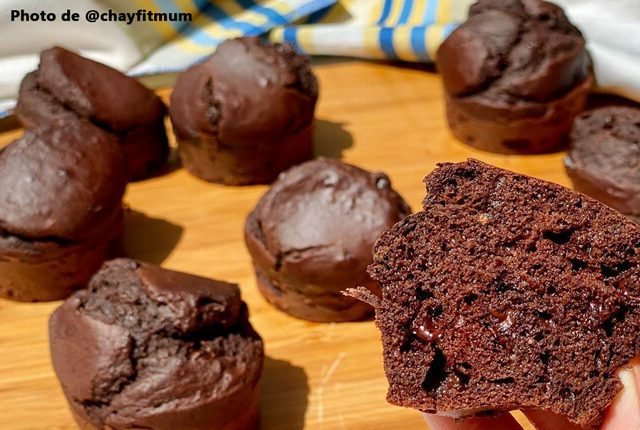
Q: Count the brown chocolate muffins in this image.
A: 8